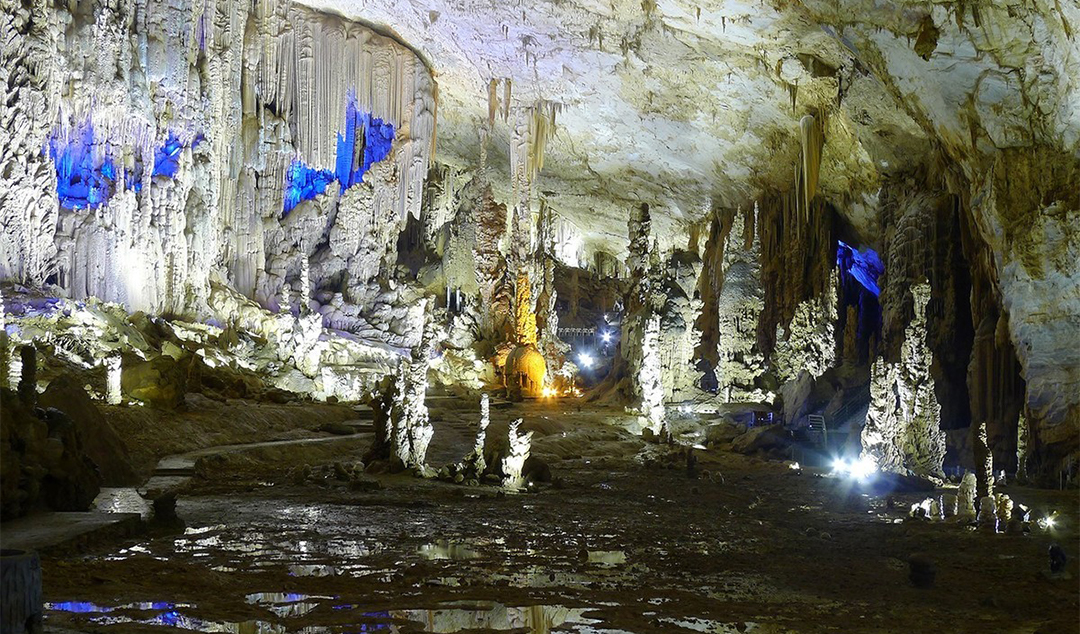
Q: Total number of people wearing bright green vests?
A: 0